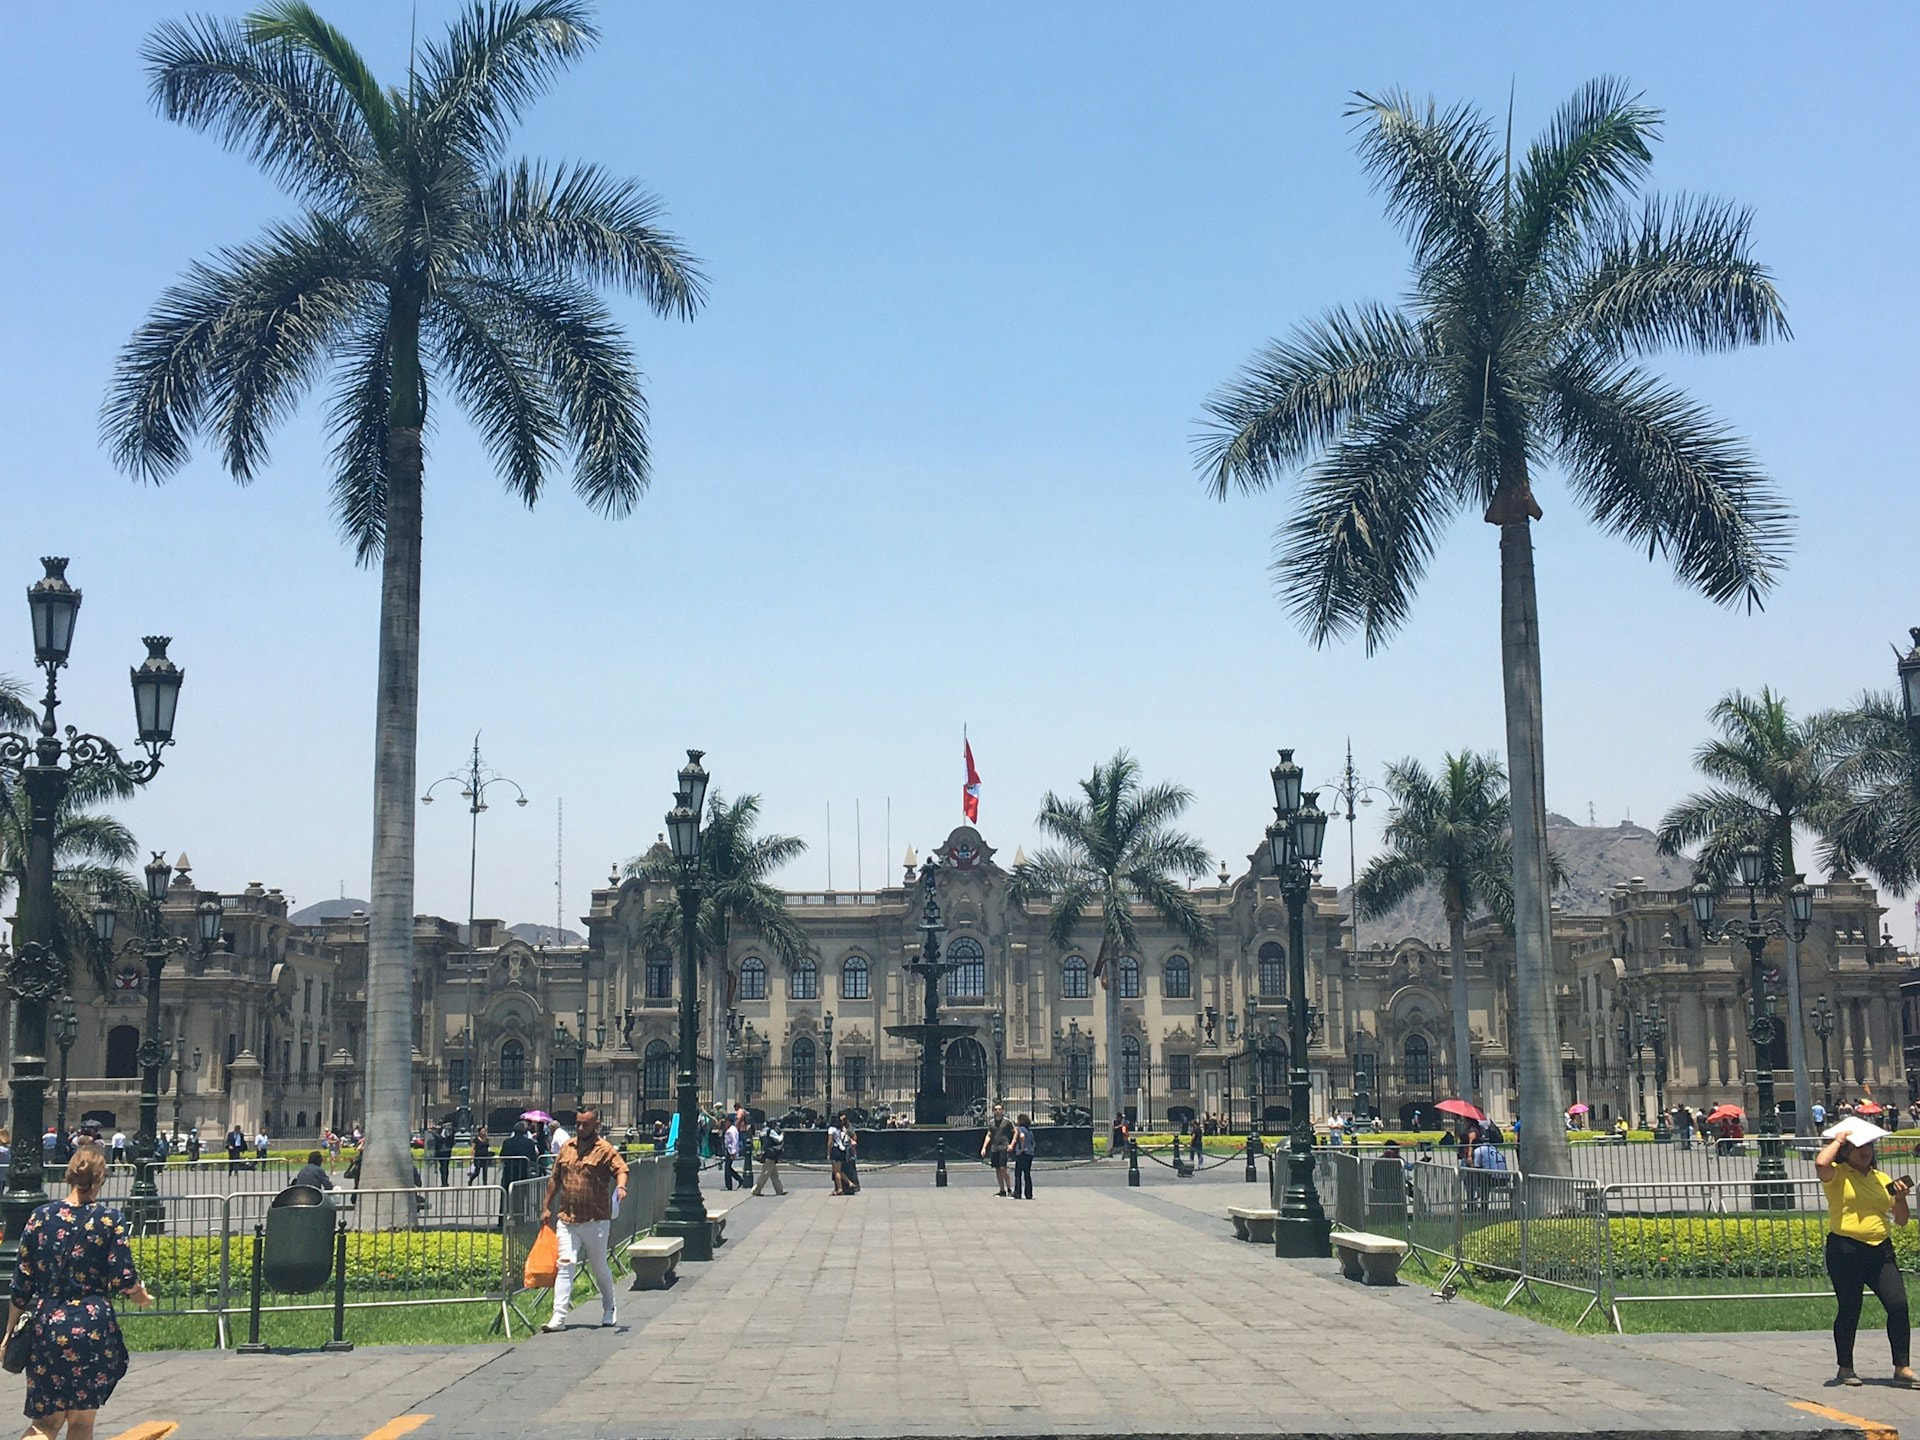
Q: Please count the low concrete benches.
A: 4